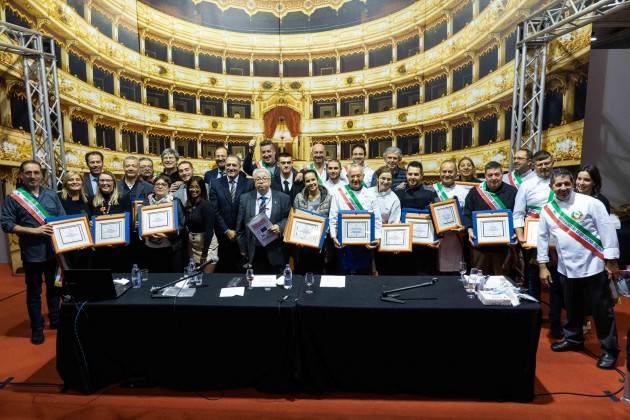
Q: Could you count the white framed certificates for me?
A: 10